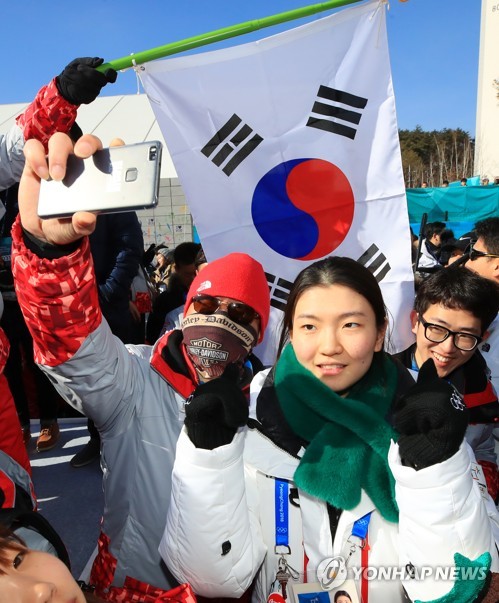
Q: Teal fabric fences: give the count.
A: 1